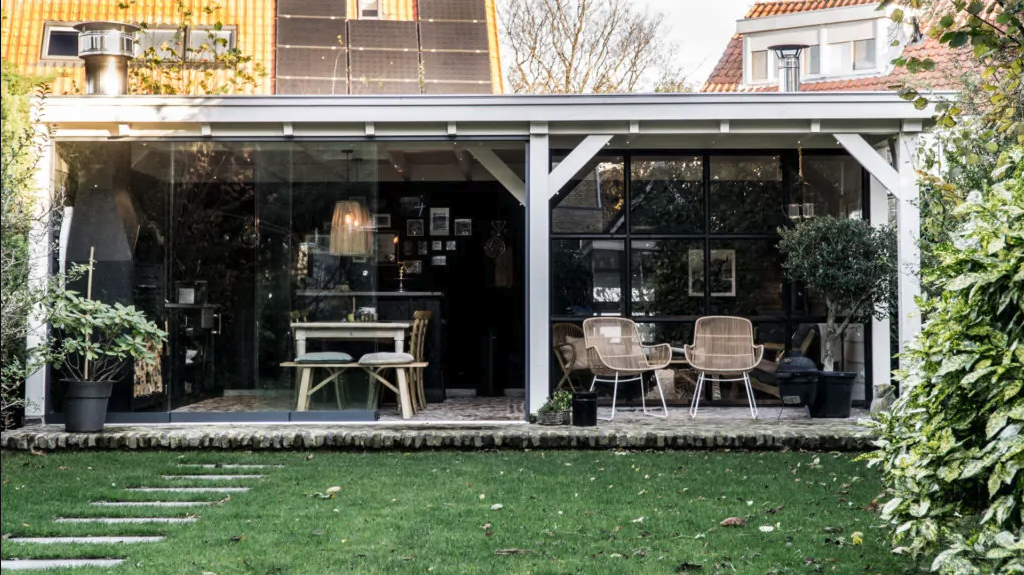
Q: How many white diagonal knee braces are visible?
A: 3